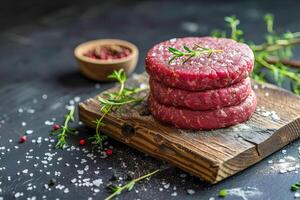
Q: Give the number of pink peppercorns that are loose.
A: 4